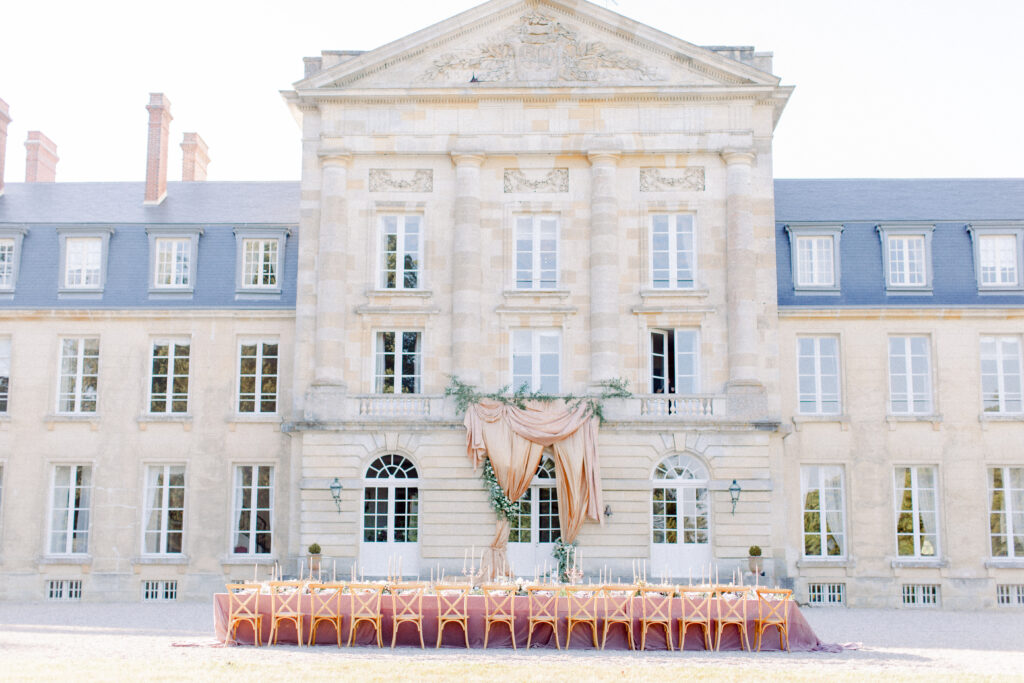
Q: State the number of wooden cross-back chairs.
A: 14